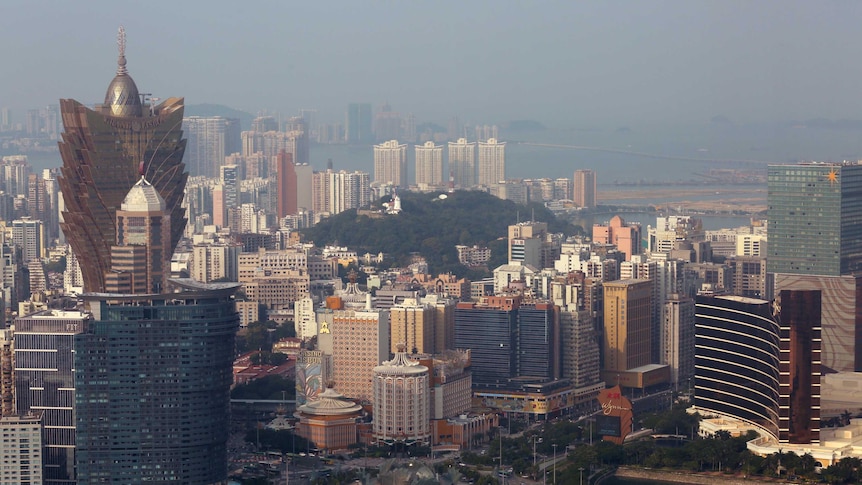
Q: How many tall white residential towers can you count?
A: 4